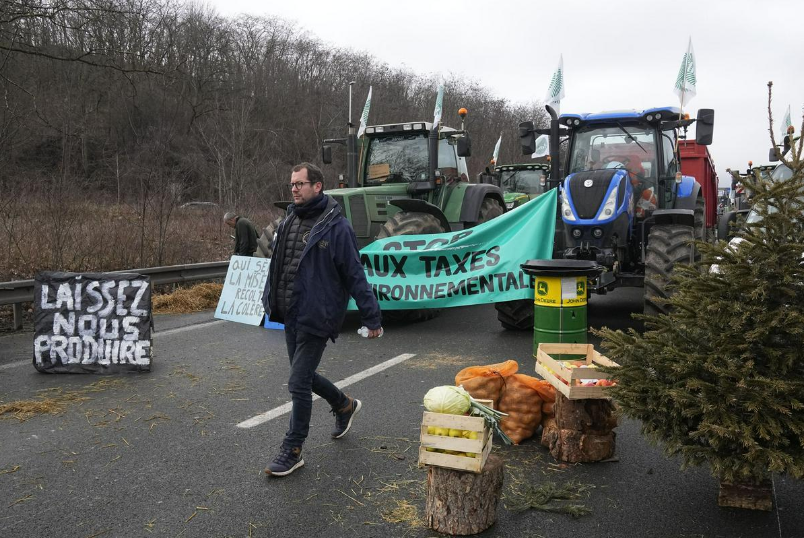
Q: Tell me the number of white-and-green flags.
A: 7